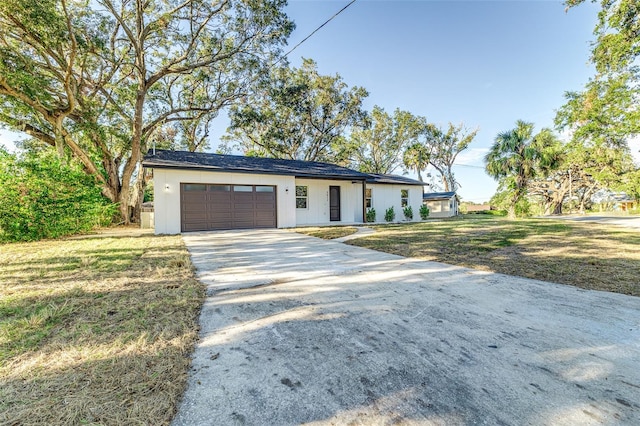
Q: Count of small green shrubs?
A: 4